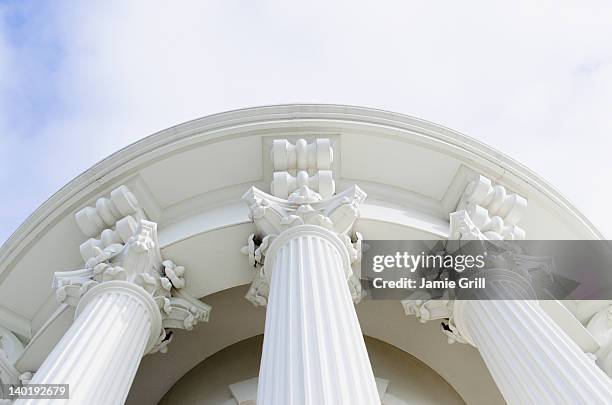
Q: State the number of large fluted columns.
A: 3